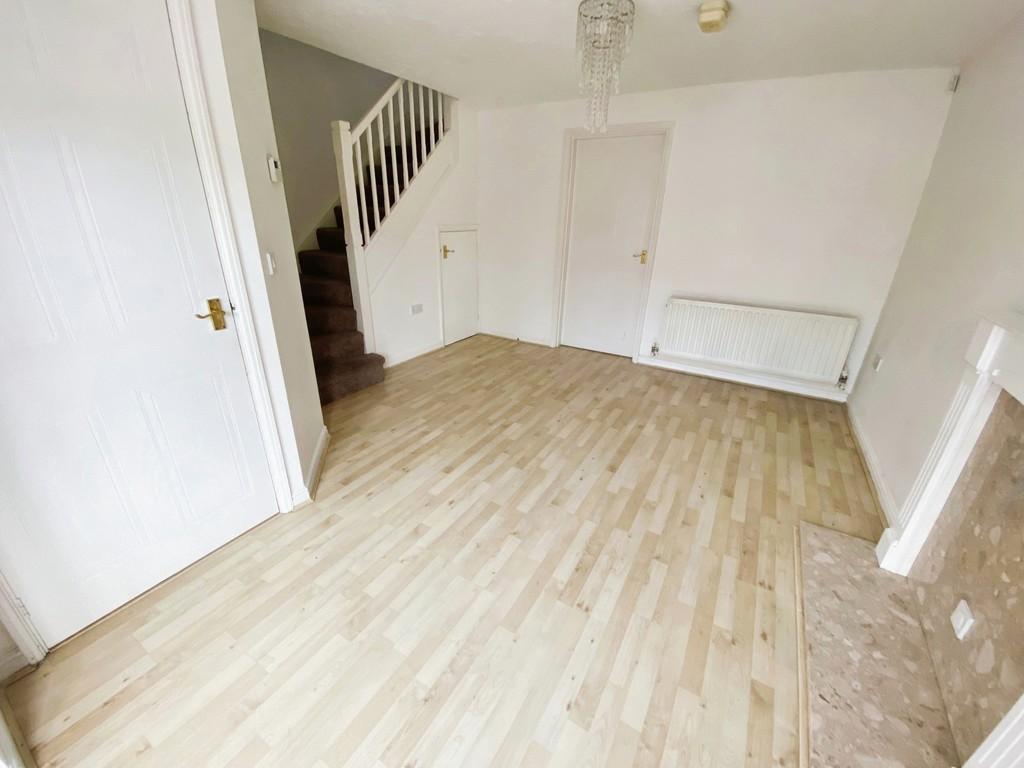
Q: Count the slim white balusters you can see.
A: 9